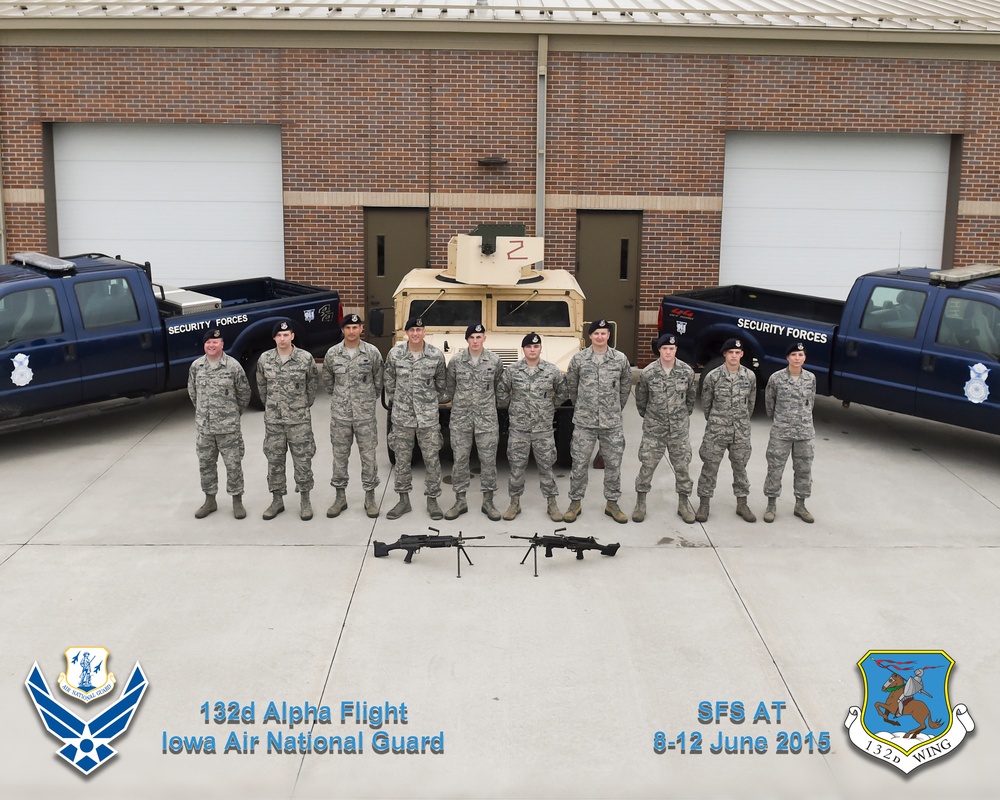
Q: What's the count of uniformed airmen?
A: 10